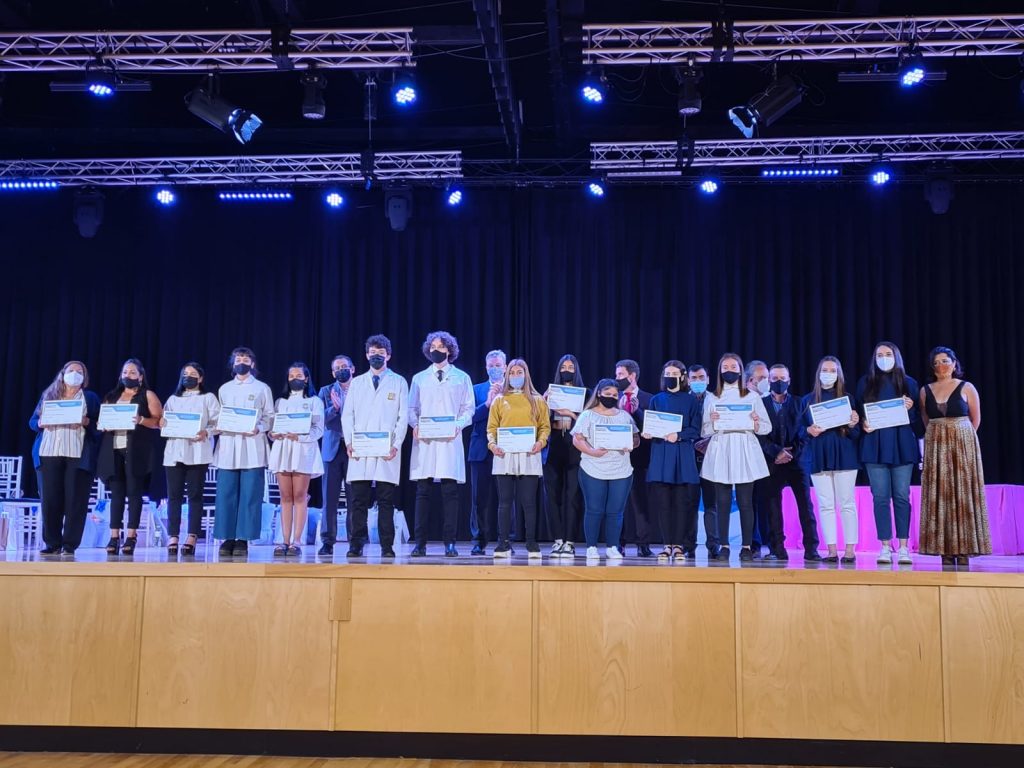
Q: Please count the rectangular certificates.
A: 14